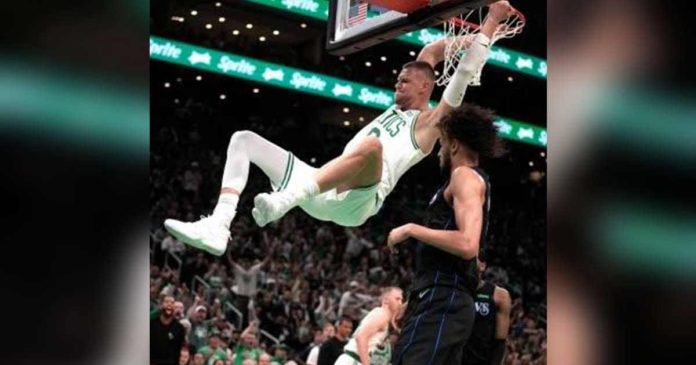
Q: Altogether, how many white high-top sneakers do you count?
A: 2